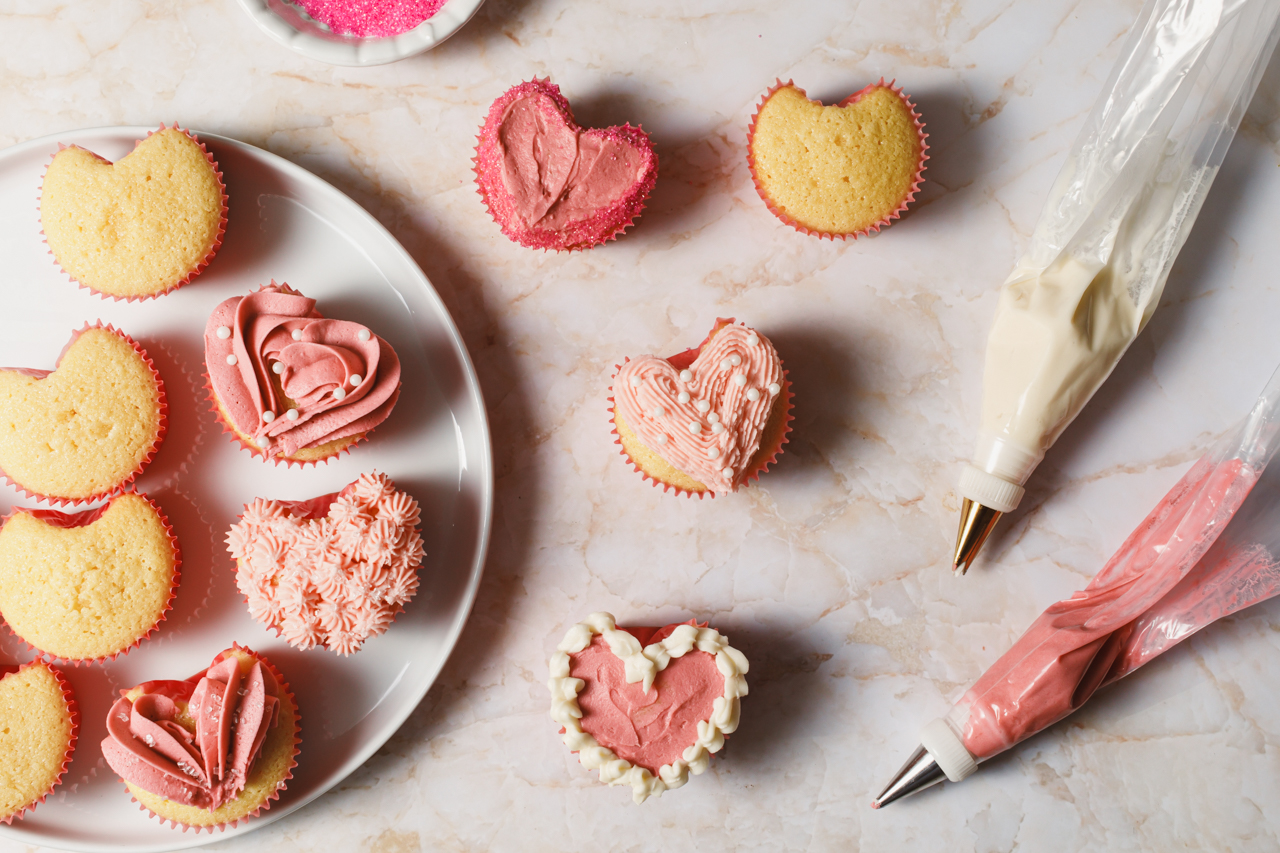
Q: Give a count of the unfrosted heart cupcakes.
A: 5